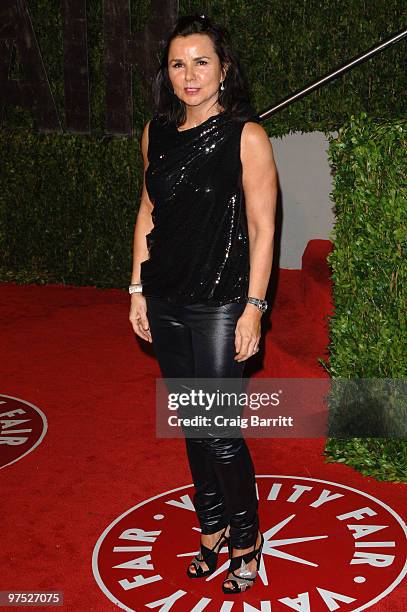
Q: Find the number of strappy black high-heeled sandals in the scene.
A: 2